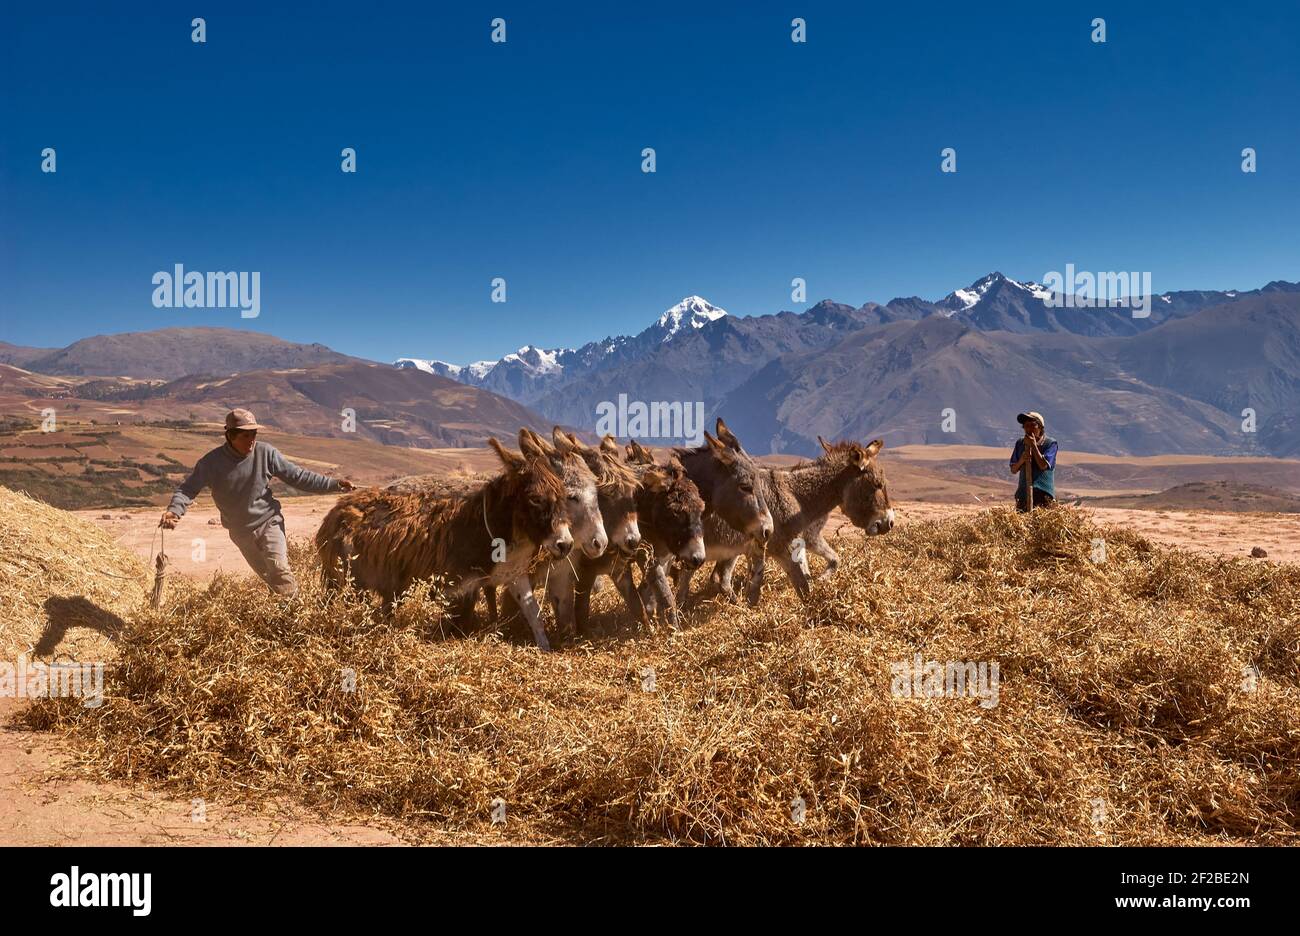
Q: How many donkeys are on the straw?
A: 6